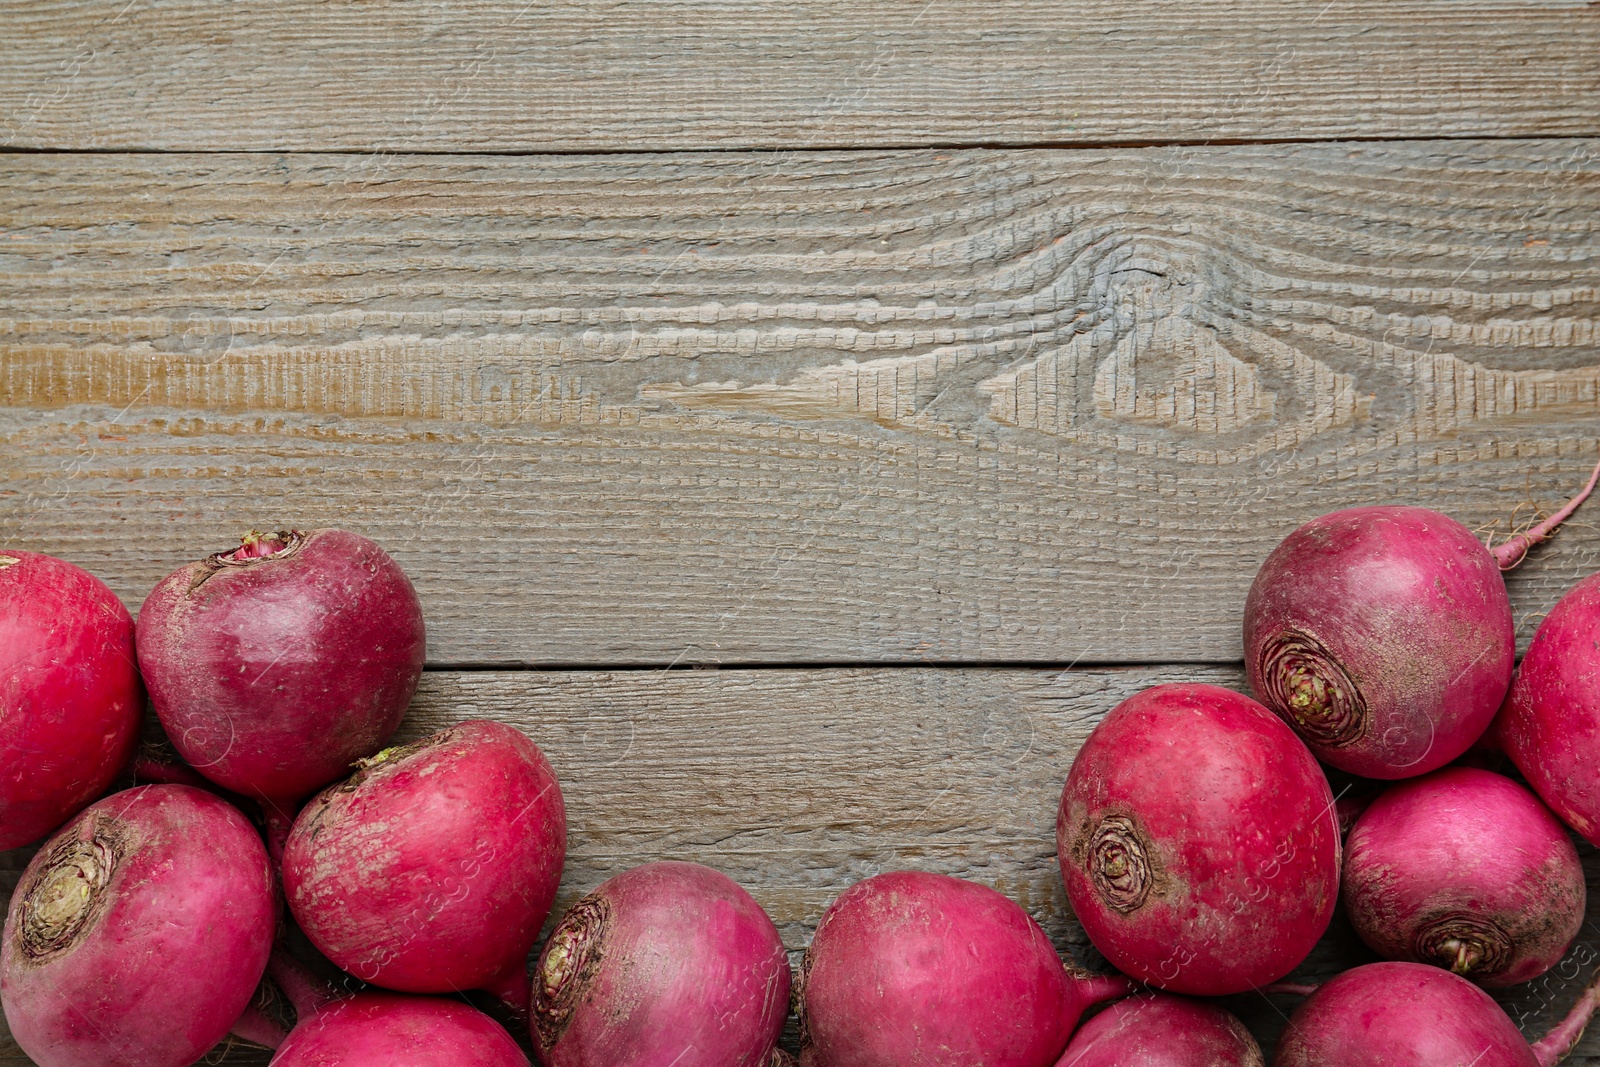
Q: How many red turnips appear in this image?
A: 13